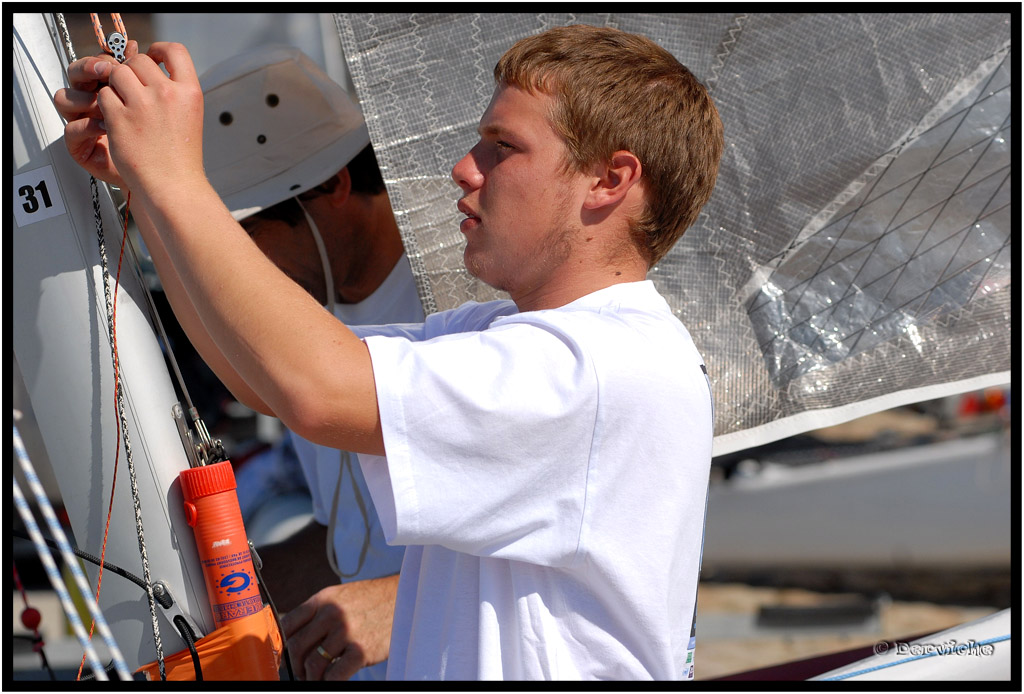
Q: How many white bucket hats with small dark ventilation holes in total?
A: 1